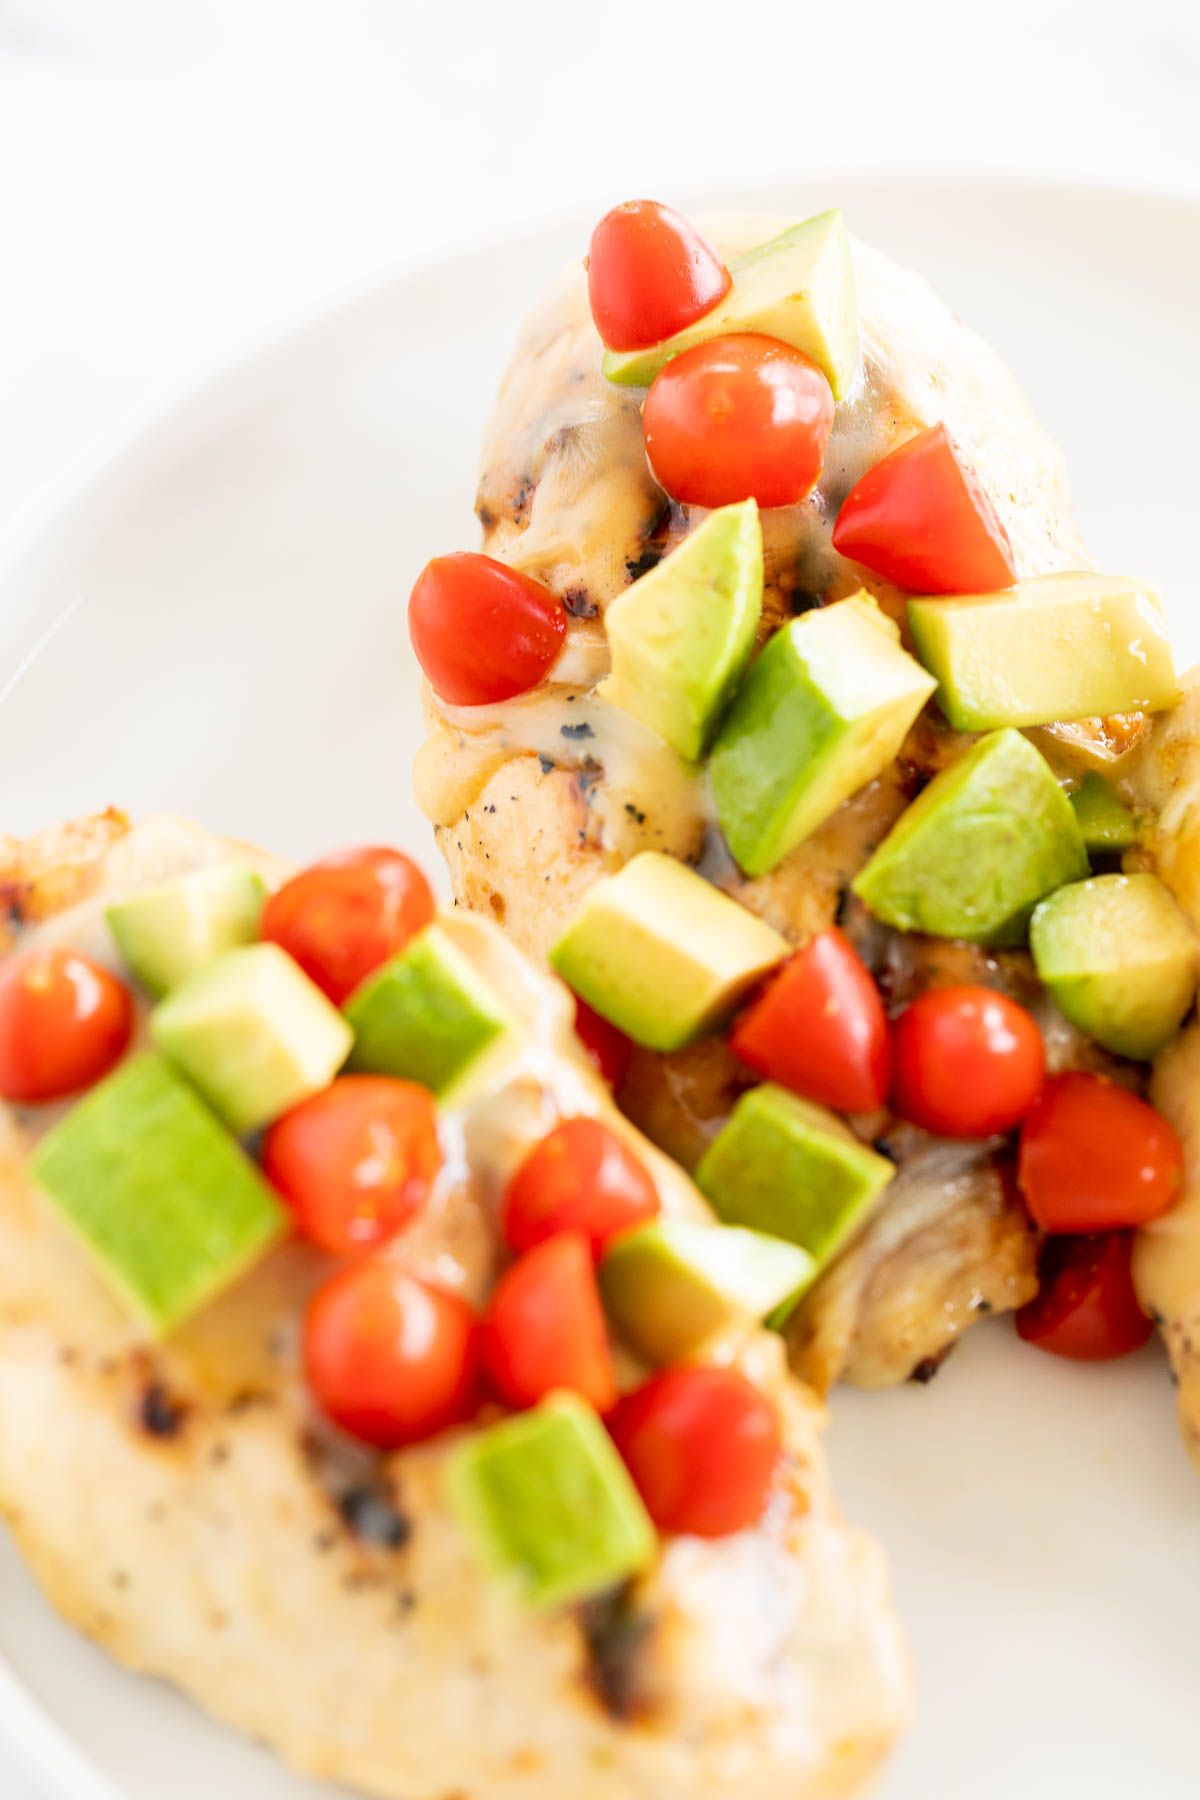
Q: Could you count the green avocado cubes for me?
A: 15